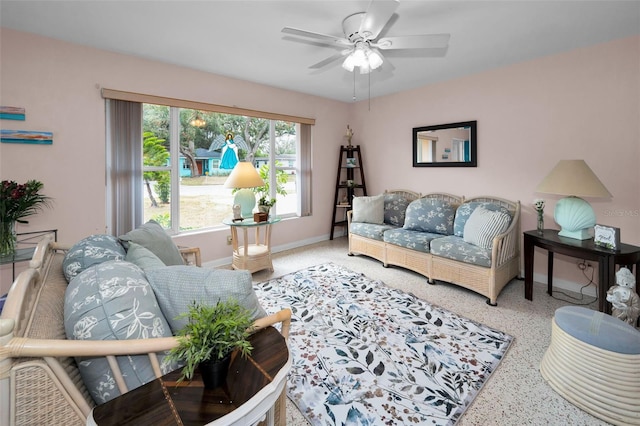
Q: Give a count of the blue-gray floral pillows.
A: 5